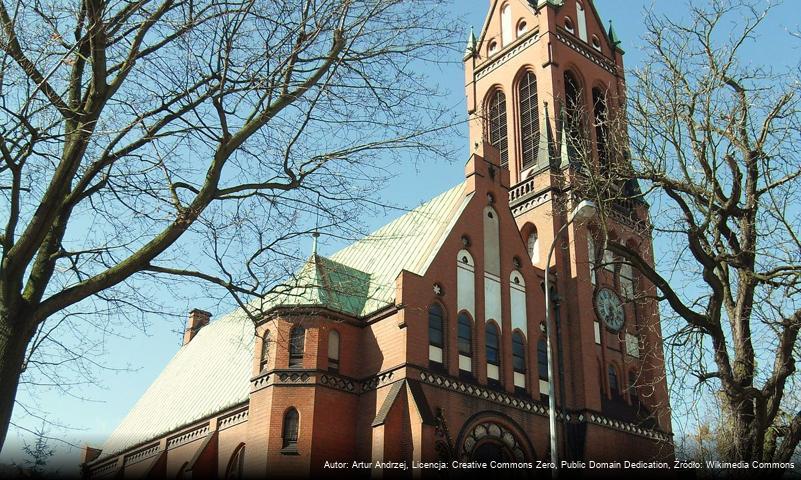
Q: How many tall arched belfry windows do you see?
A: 4